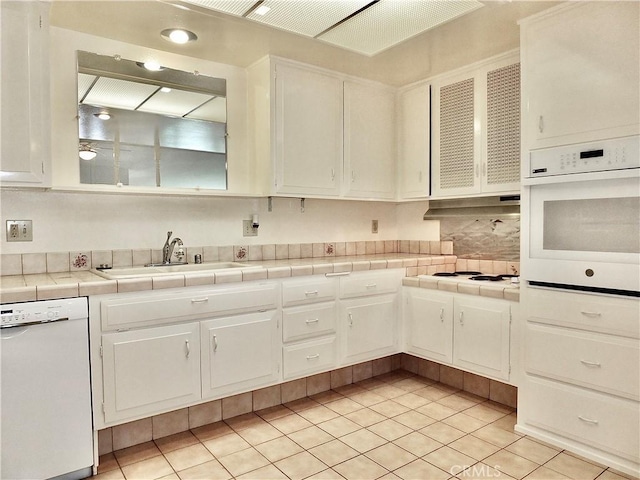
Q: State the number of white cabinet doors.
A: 12